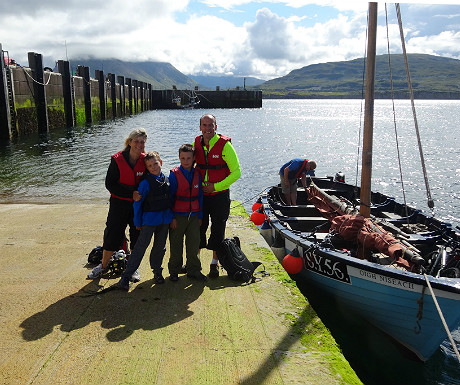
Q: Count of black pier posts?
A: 12